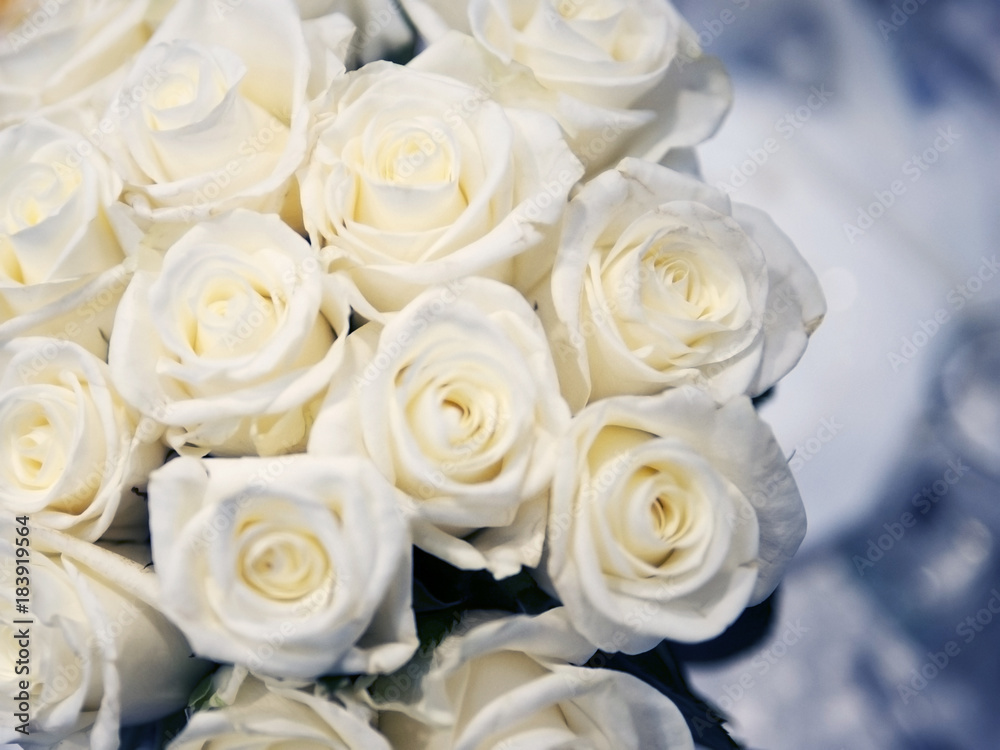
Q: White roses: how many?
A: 14